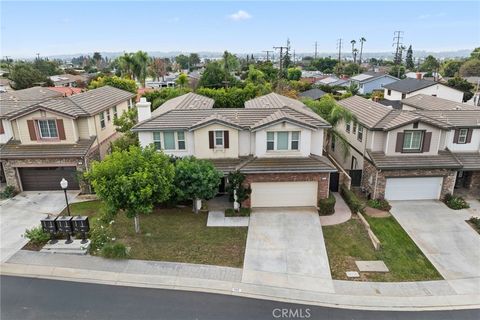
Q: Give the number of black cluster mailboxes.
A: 3